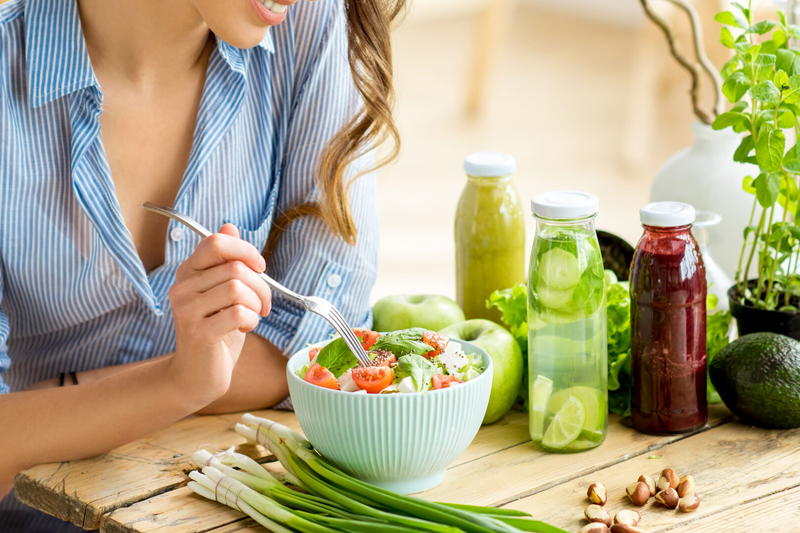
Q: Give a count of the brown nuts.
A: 11